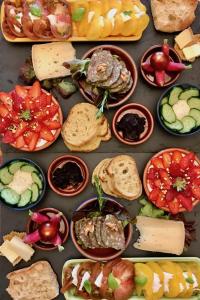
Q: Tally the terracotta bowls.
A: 8